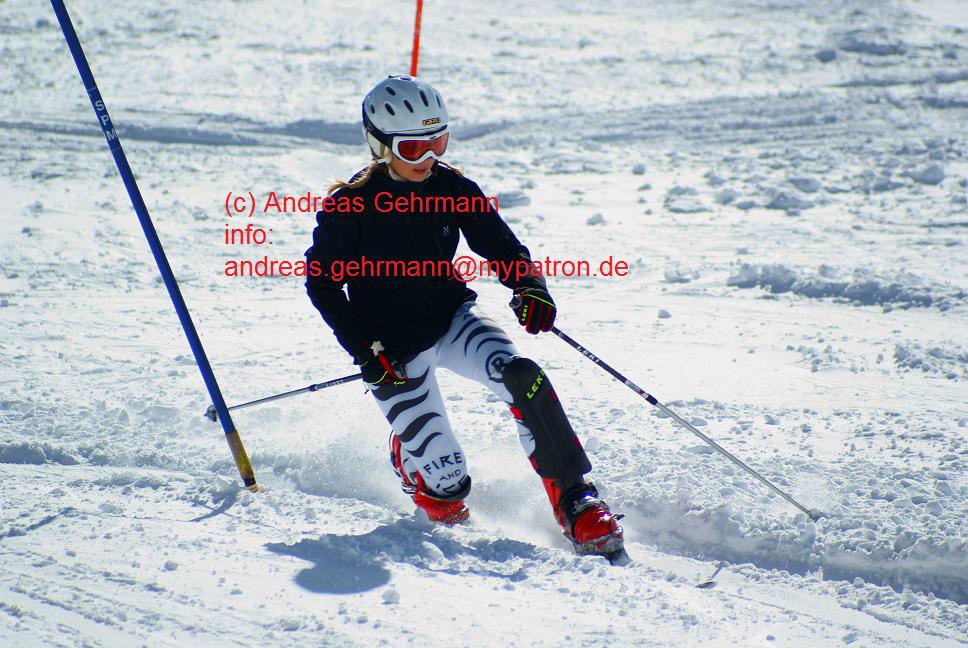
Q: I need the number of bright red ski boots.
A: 2